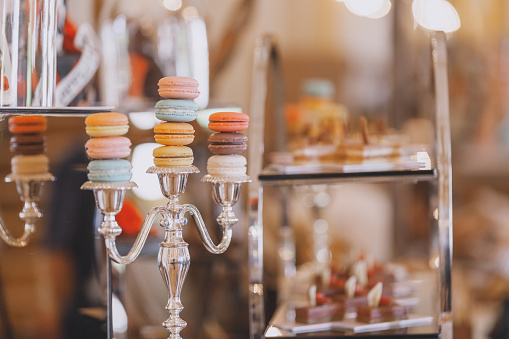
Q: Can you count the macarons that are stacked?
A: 13